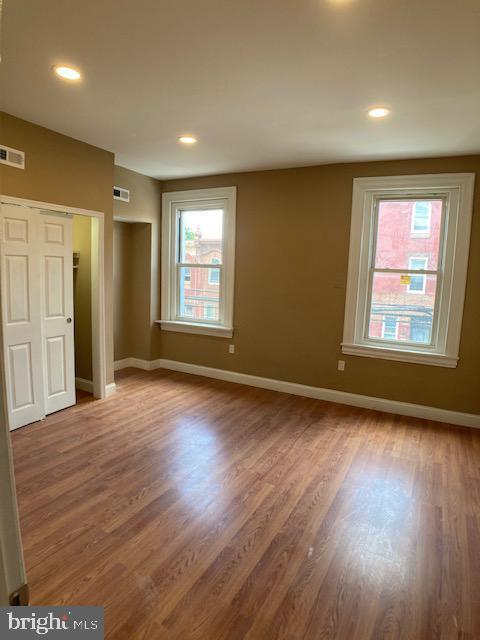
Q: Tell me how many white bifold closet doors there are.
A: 2